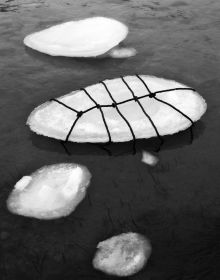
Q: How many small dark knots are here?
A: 5